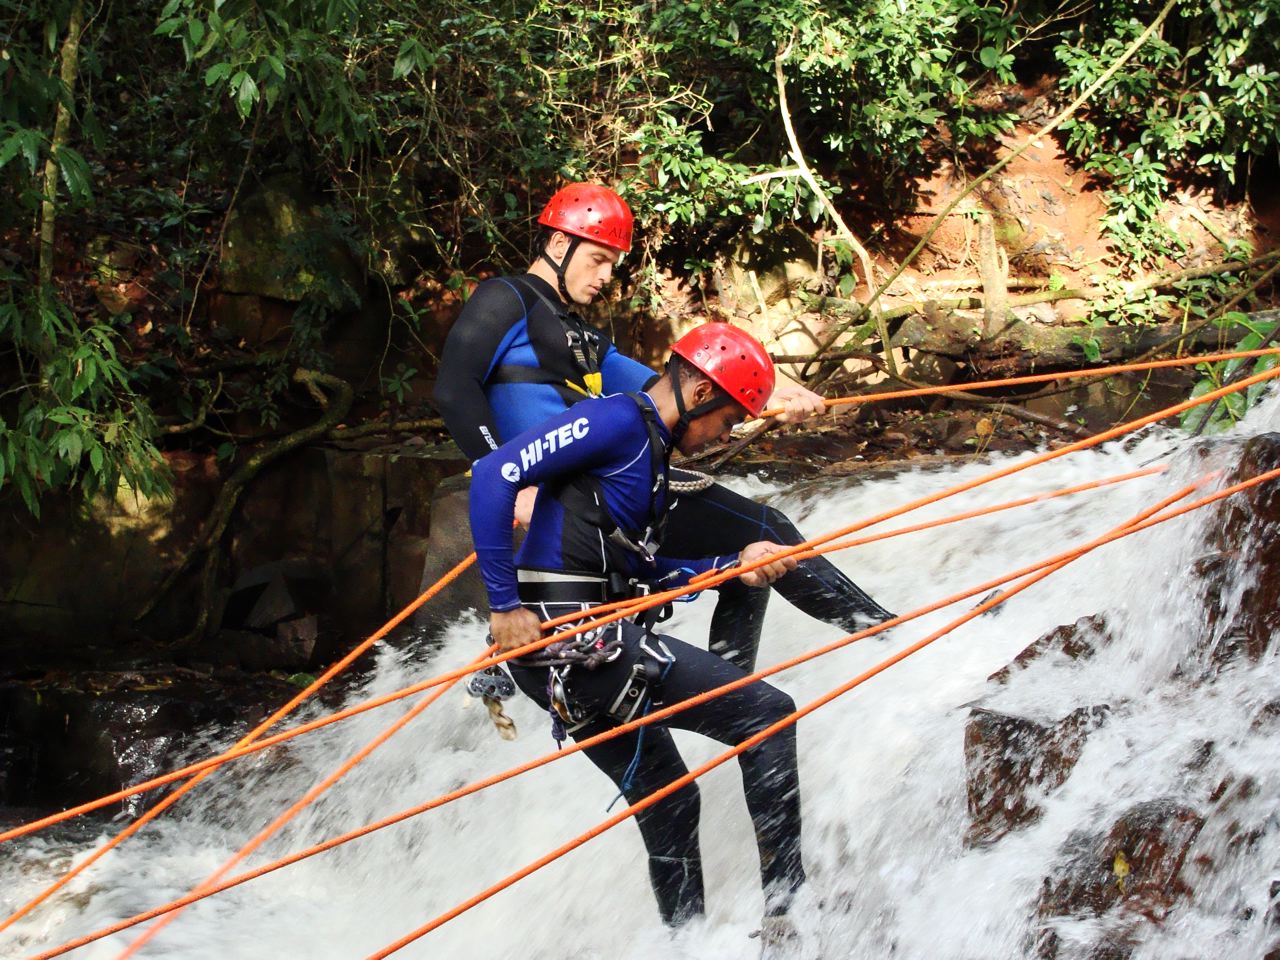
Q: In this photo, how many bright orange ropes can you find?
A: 5